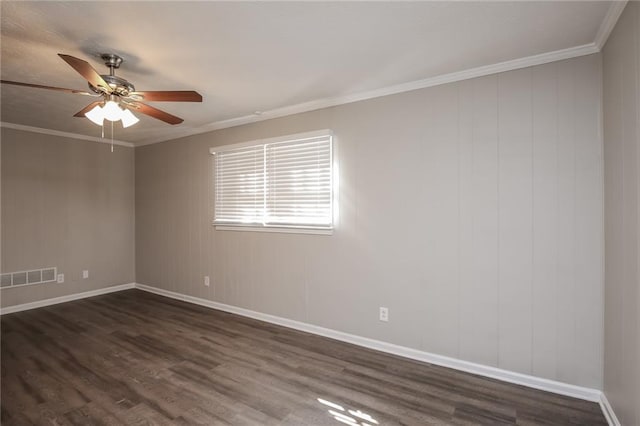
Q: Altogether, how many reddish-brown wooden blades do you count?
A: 5